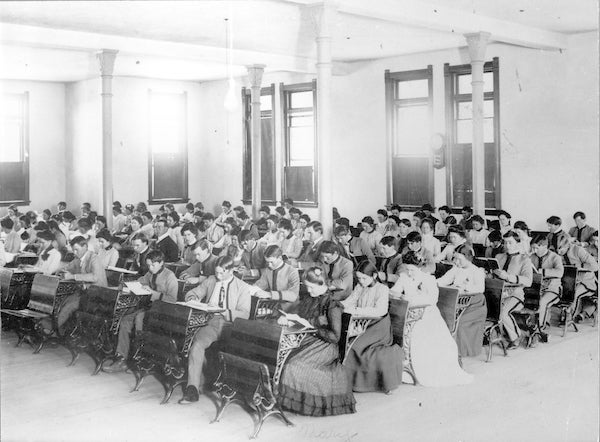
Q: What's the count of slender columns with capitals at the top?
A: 4